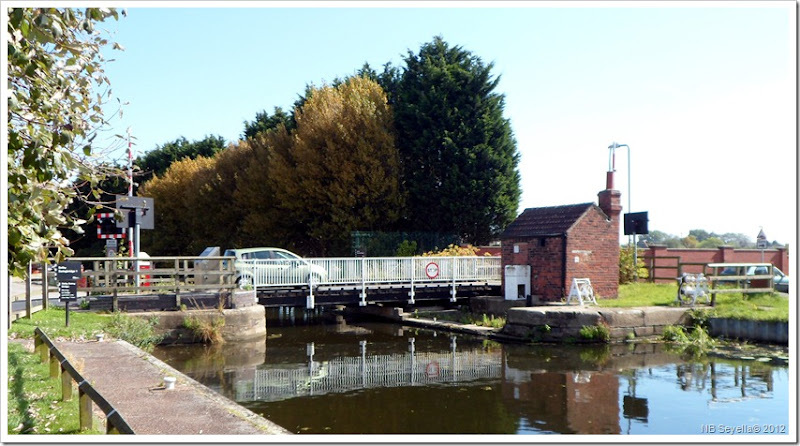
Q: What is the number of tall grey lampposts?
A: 1